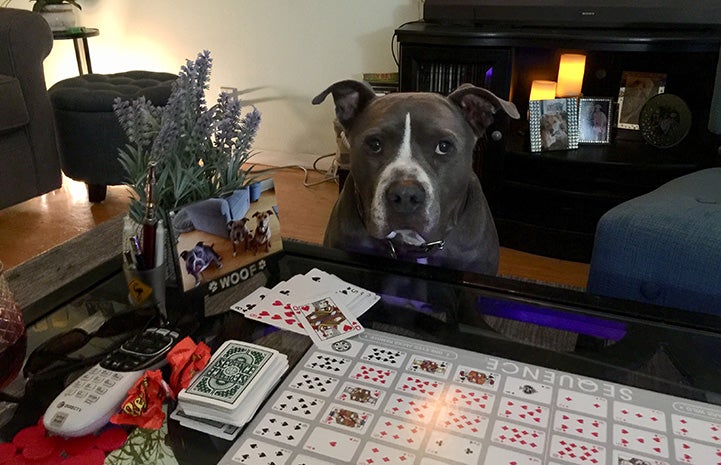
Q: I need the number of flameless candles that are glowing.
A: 2